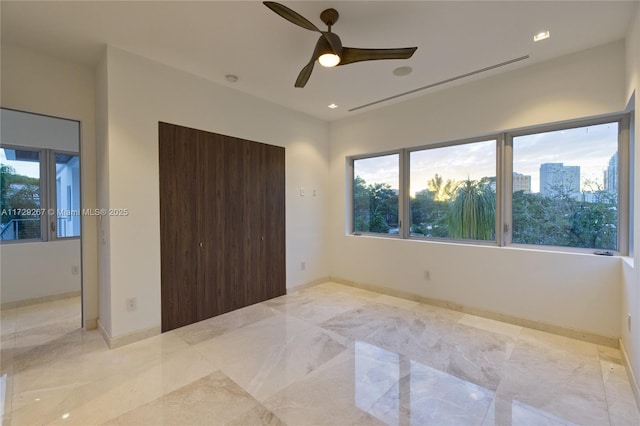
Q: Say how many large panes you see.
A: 3